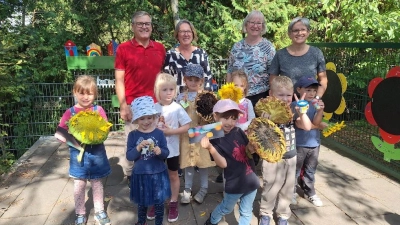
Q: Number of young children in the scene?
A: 8